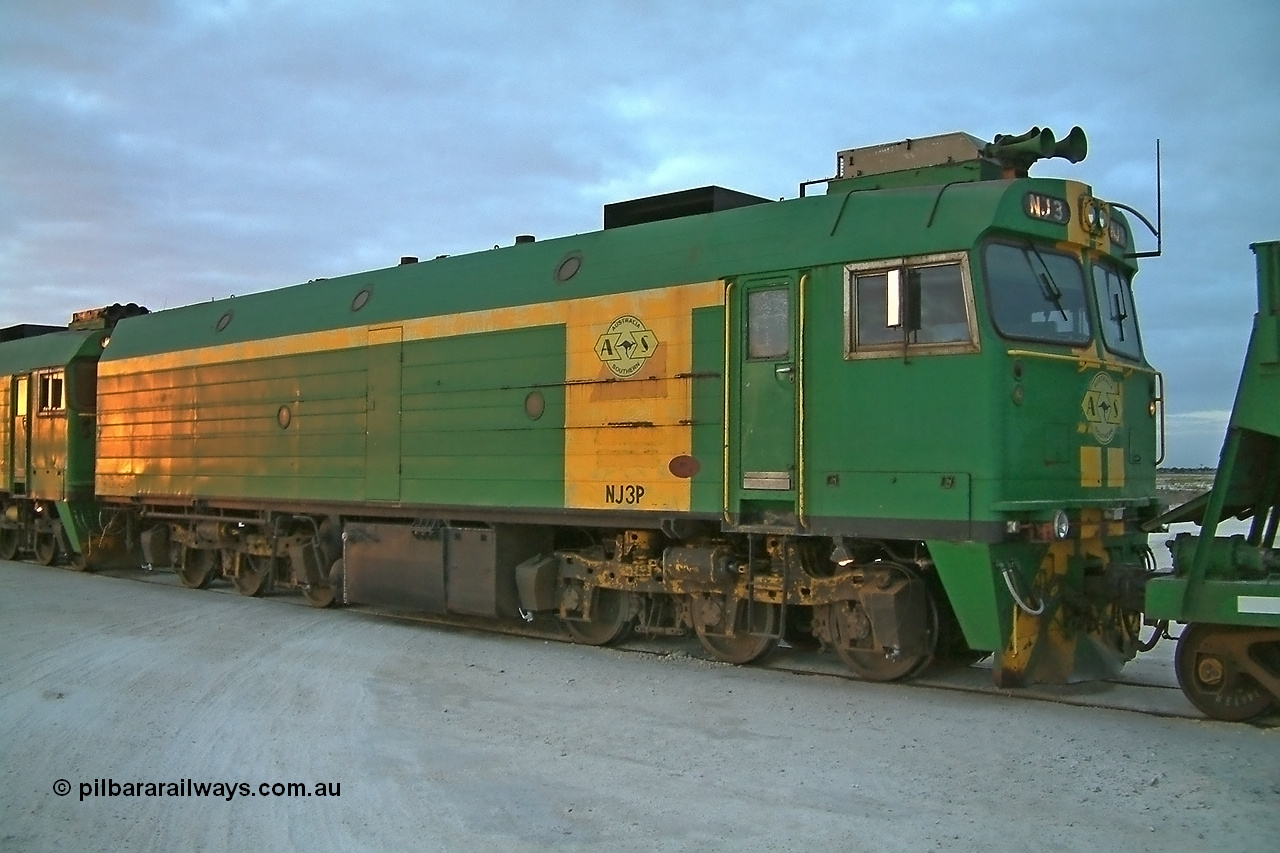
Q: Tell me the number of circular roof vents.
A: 3